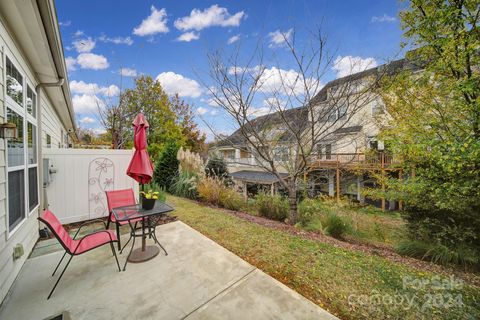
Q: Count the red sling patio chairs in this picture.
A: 2